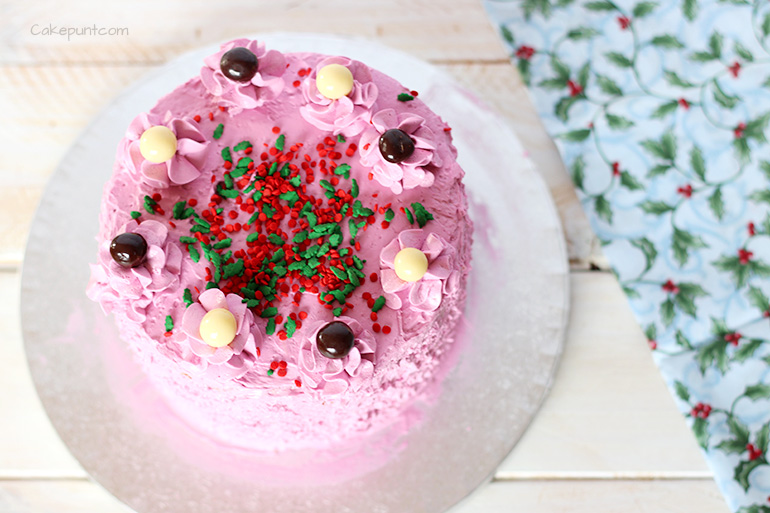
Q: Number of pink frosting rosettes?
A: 8